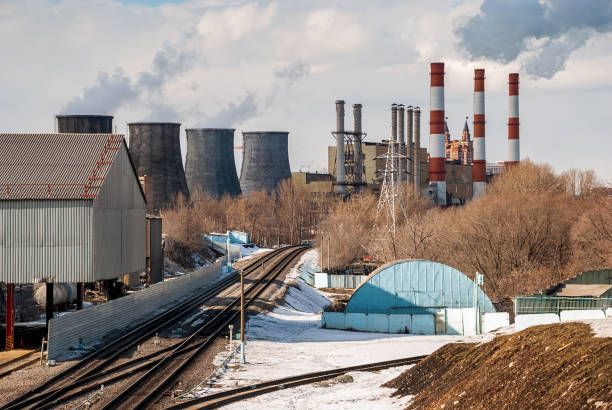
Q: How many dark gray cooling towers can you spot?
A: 4